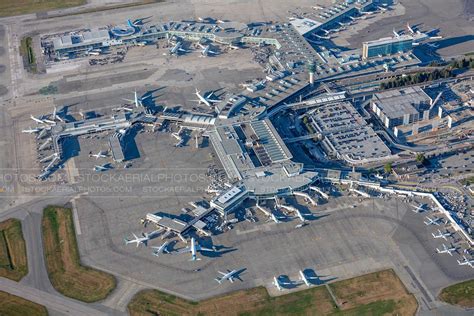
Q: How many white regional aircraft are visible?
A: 5